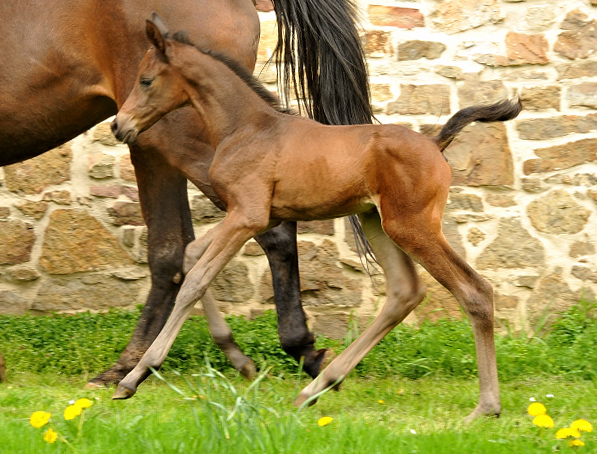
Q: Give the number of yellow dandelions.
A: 10